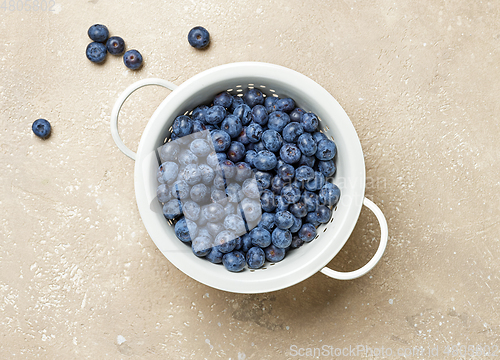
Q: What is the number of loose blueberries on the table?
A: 6